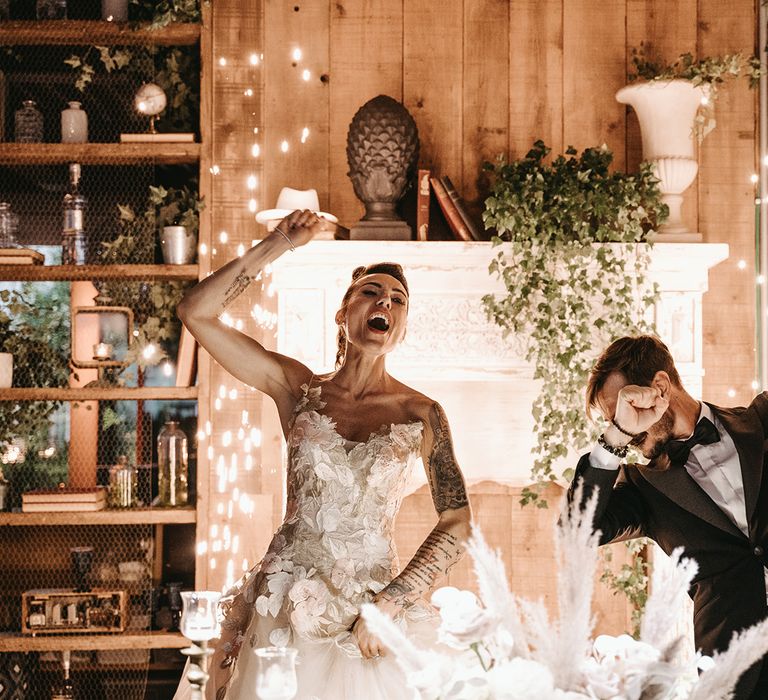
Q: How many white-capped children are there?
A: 0